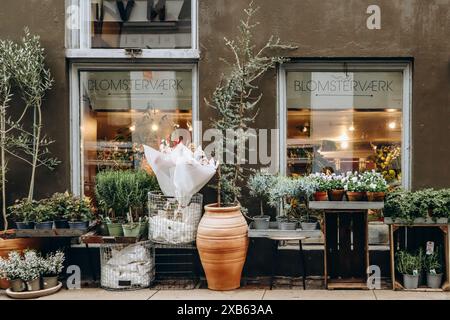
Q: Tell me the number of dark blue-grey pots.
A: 4